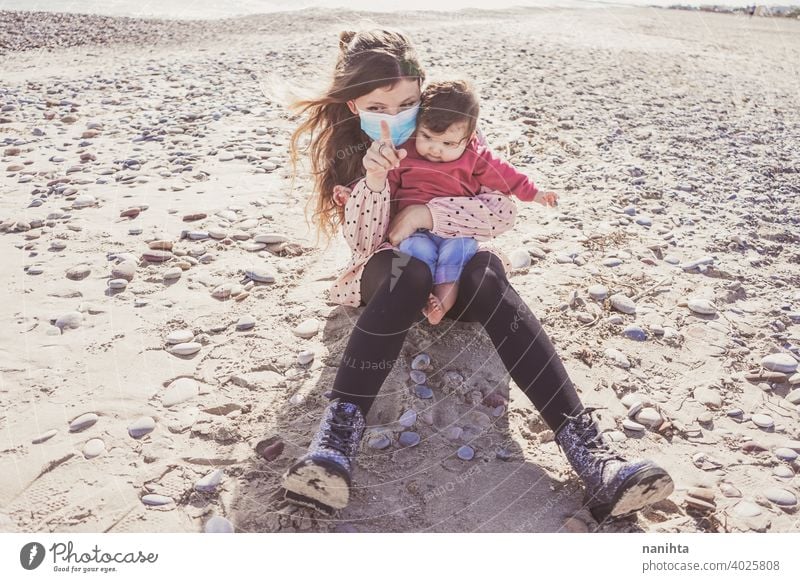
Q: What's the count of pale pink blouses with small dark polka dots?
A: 1